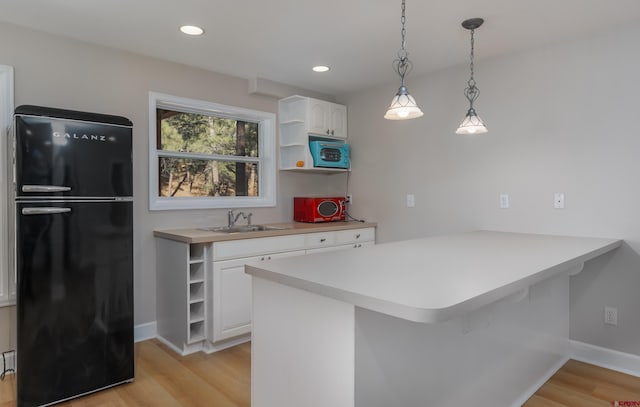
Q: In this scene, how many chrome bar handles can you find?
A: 2